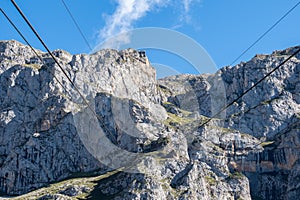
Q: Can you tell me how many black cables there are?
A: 5